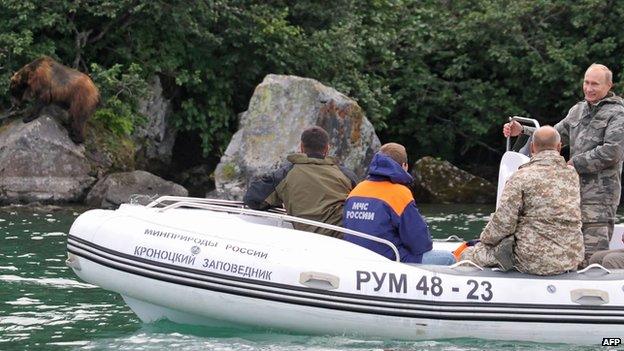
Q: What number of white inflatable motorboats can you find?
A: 1